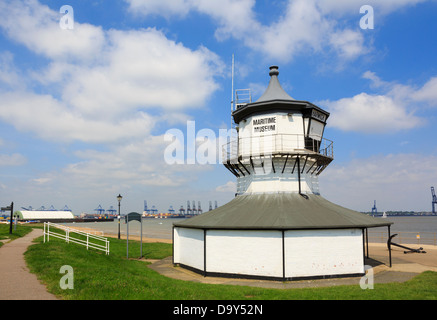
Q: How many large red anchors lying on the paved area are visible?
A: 0